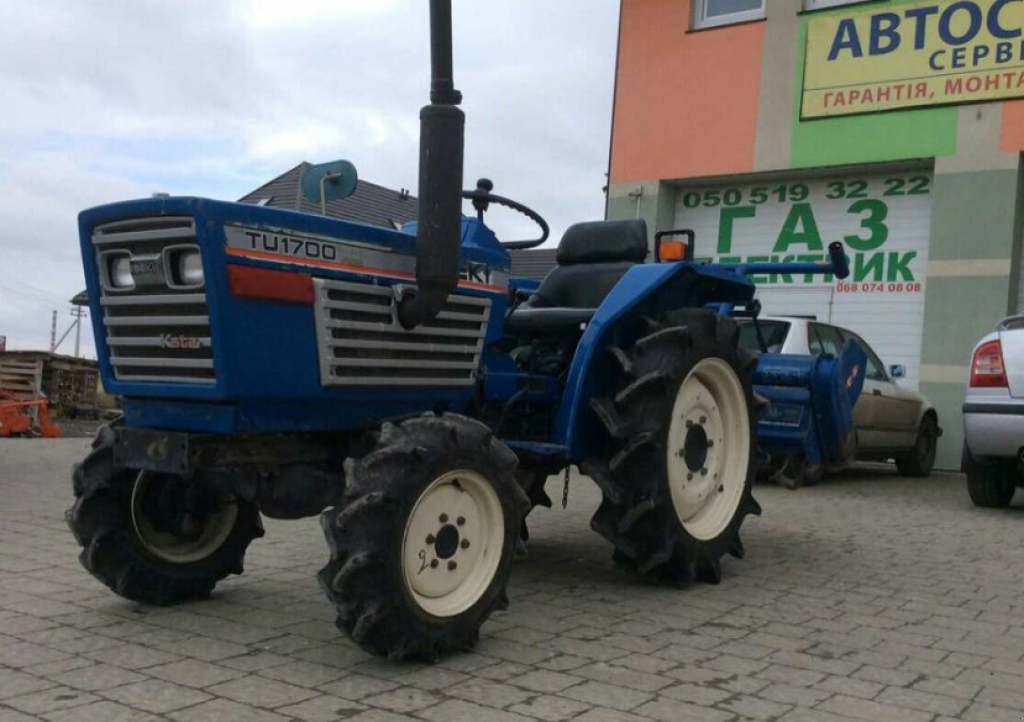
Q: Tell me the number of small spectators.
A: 0